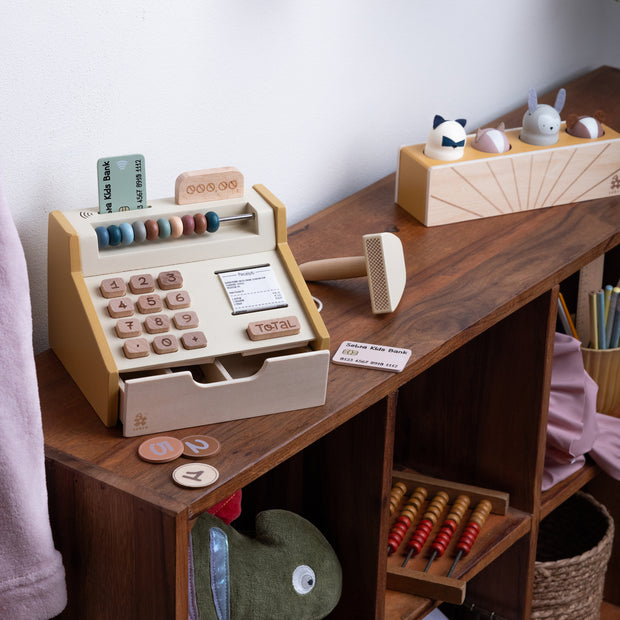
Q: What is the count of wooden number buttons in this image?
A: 10